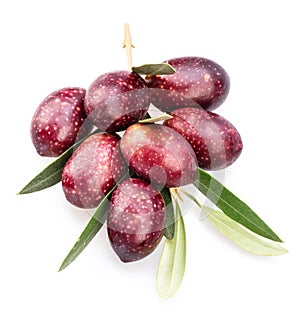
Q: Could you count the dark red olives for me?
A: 7